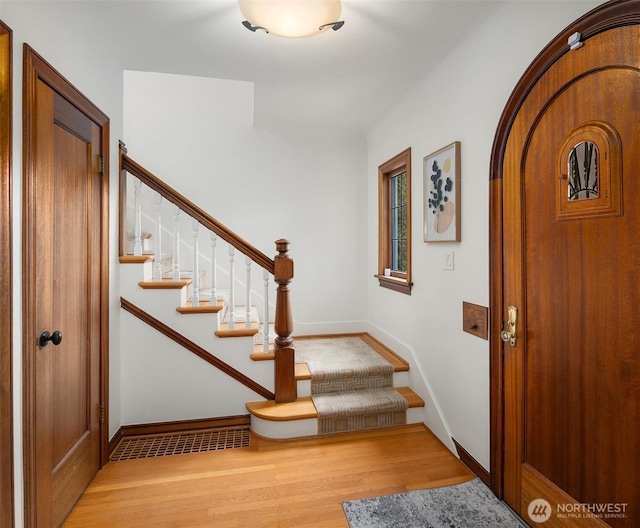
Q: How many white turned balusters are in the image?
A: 8